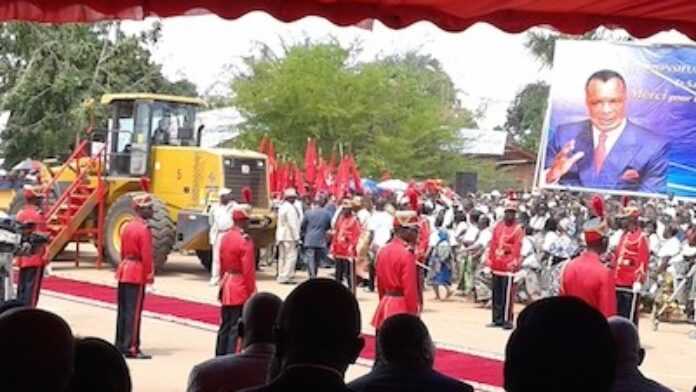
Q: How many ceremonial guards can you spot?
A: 9